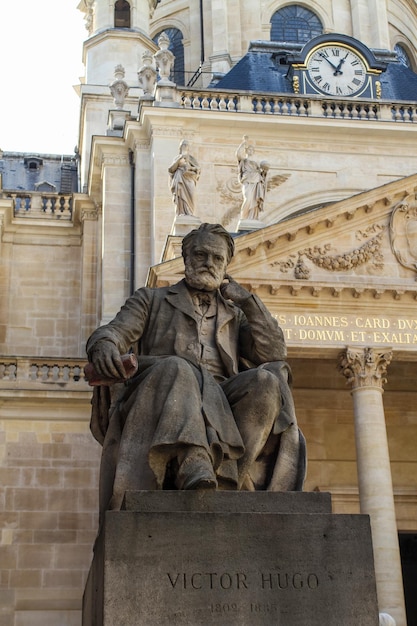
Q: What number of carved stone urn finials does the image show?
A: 3